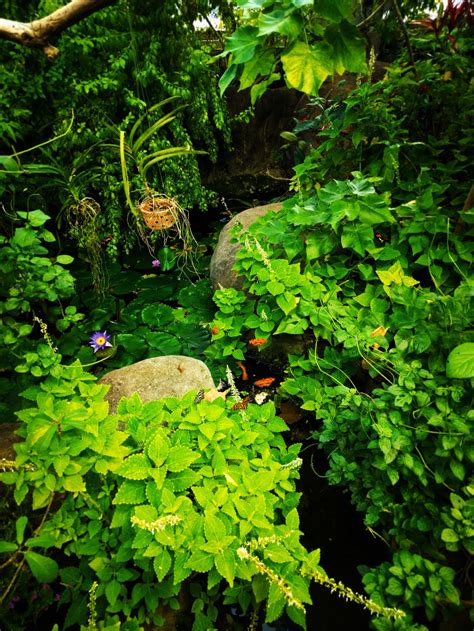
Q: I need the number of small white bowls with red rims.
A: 0